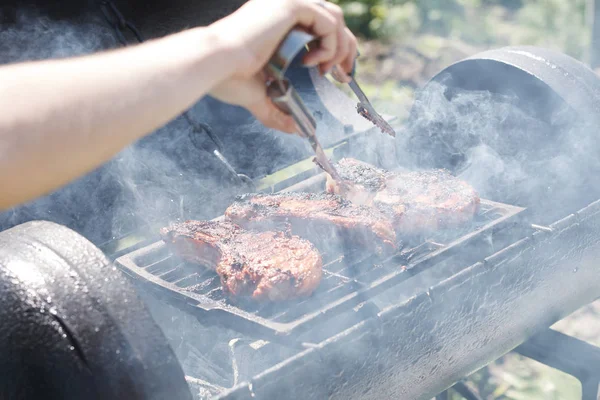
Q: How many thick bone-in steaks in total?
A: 3